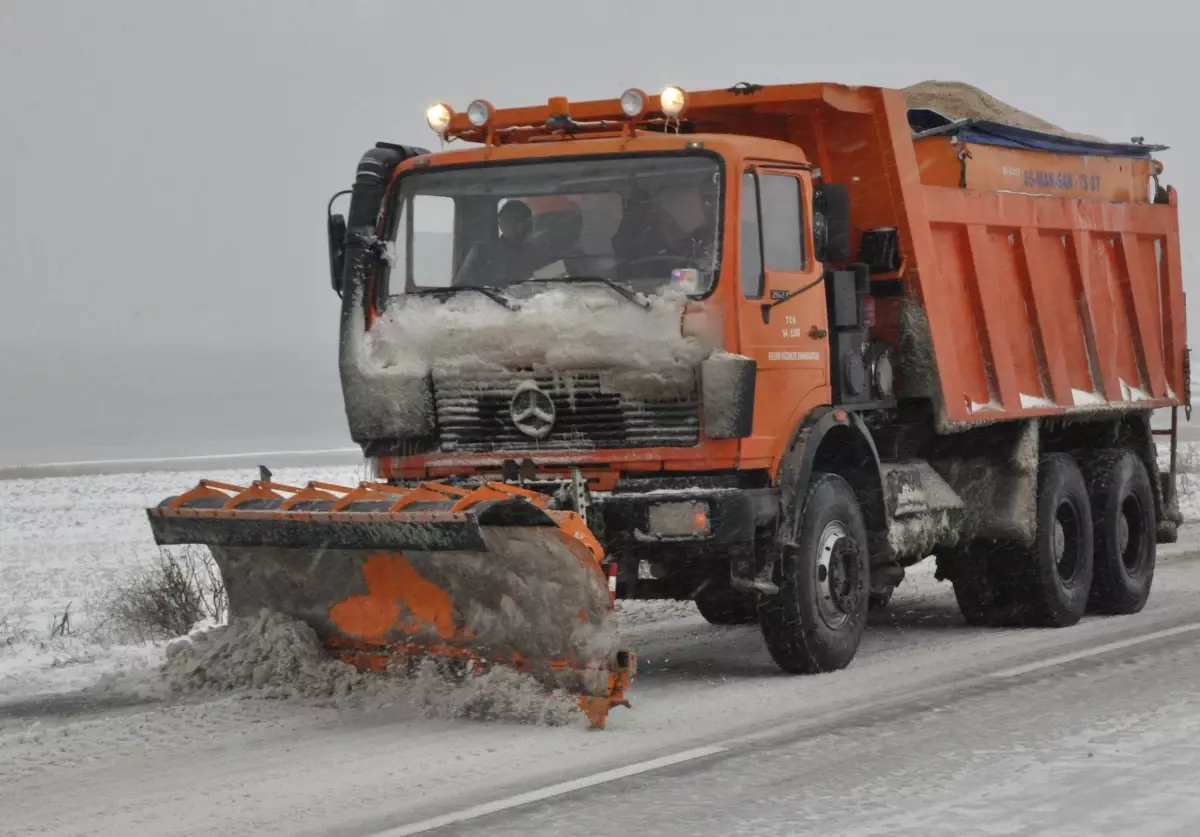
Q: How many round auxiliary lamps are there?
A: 4